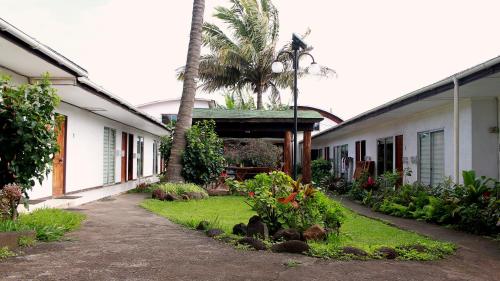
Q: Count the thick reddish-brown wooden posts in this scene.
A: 2